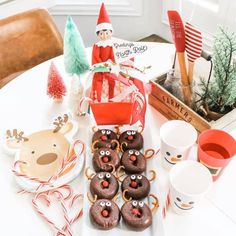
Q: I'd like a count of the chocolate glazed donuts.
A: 8